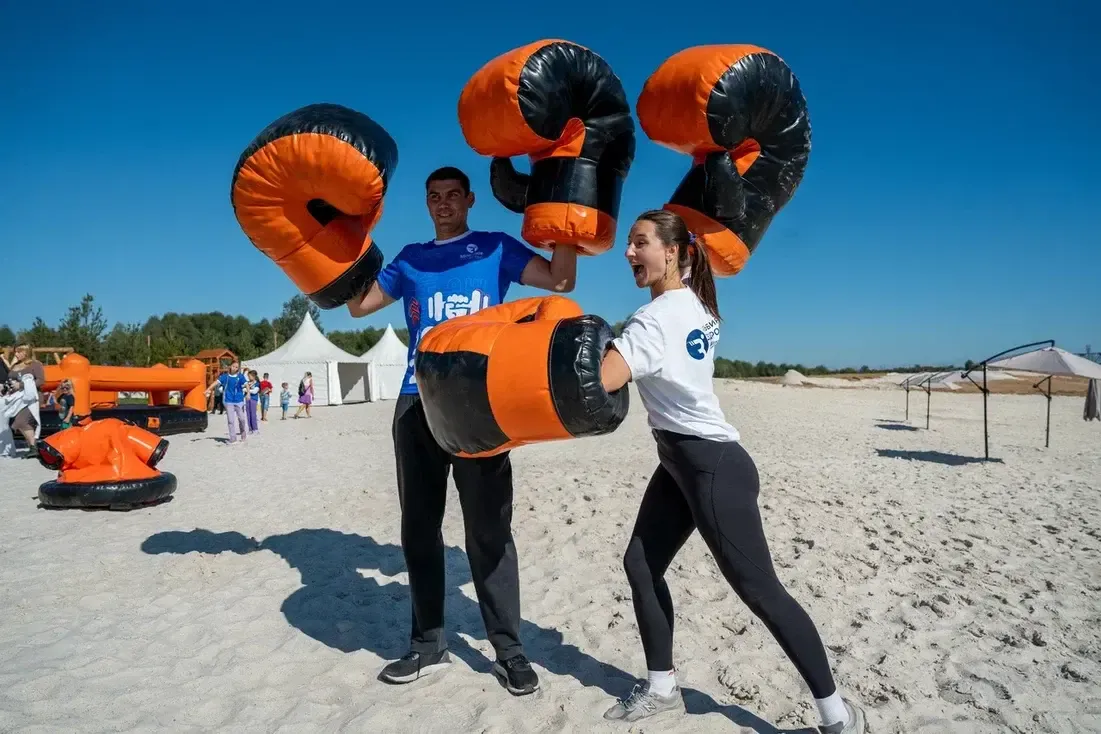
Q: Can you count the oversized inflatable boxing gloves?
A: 4